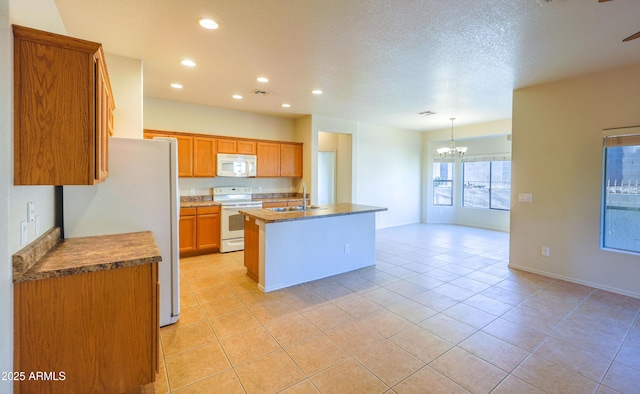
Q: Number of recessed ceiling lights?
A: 7